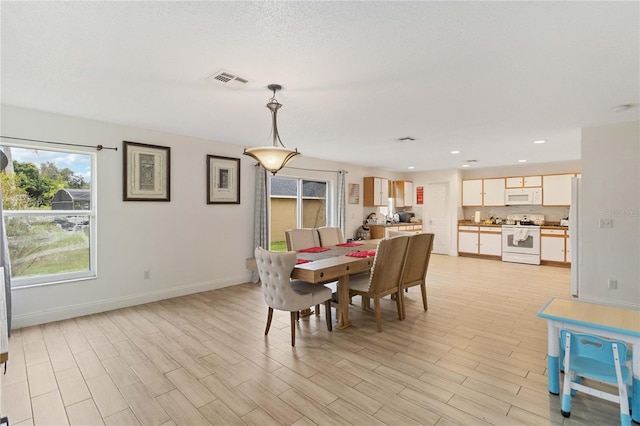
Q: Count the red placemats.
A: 4